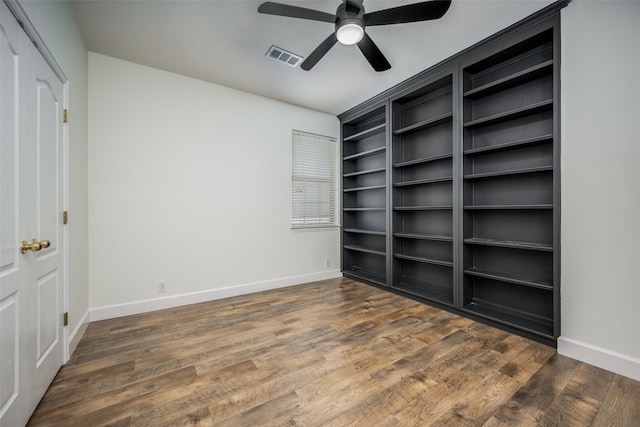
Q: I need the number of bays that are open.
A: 3